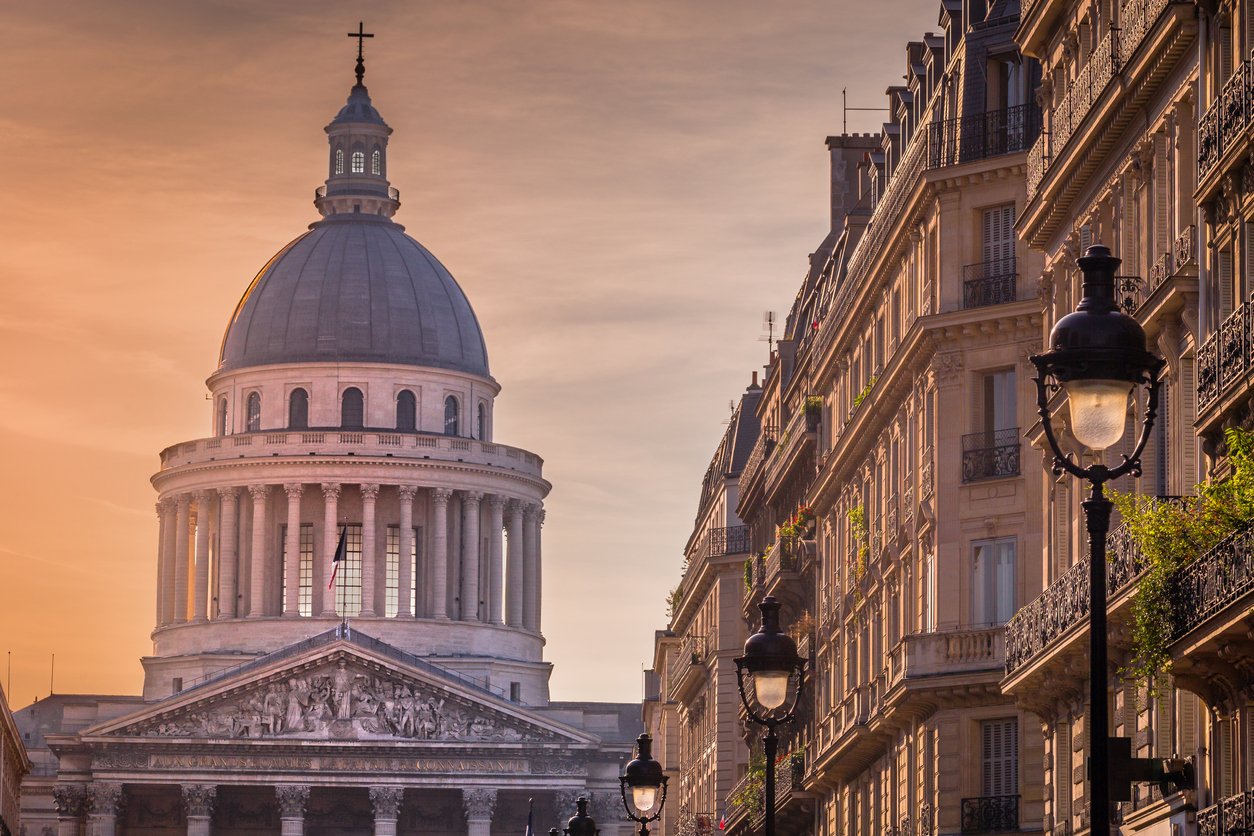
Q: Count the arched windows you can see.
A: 10